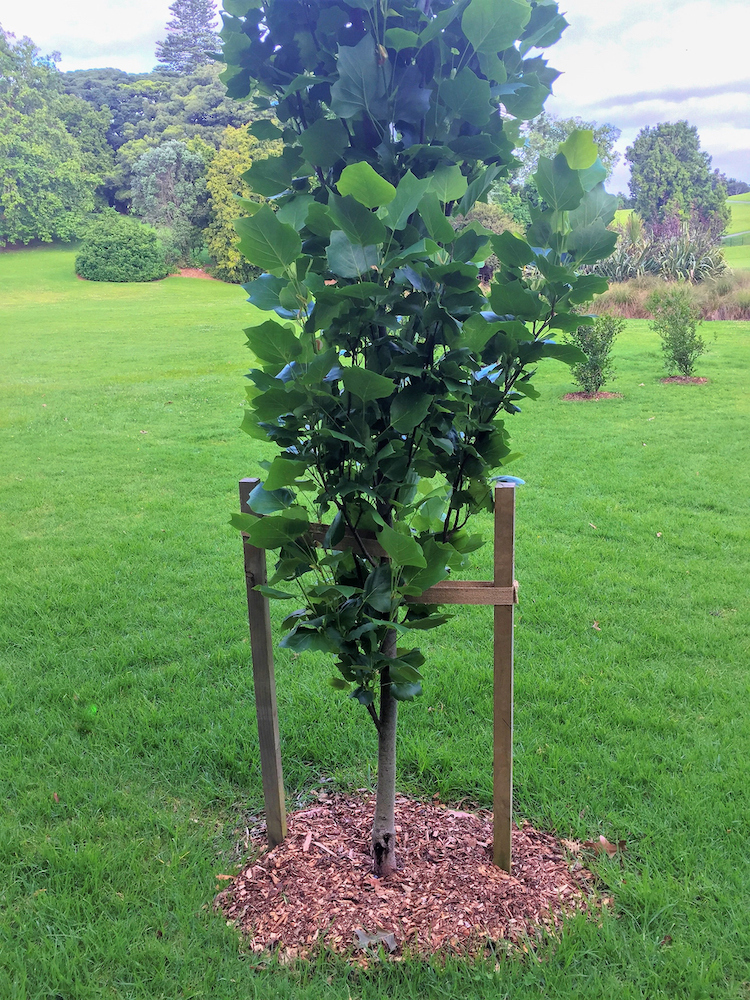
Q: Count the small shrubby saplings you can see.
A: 2